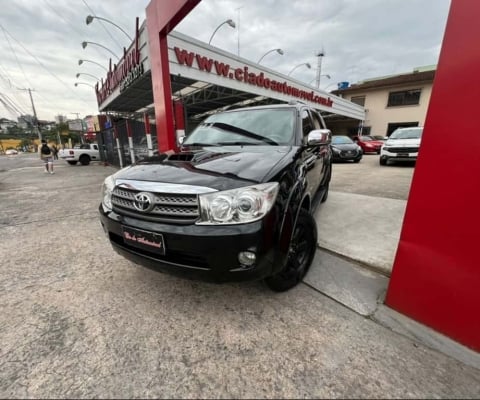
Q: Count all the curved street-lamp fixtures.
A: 9